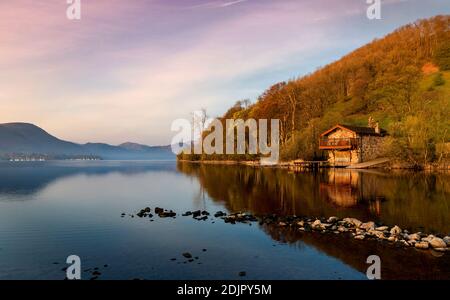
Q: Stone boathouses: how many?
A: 1